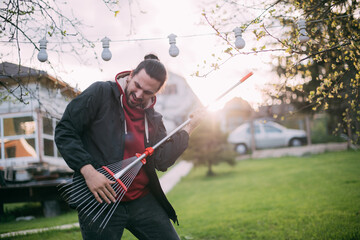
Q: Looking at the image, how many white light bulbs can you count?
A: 5